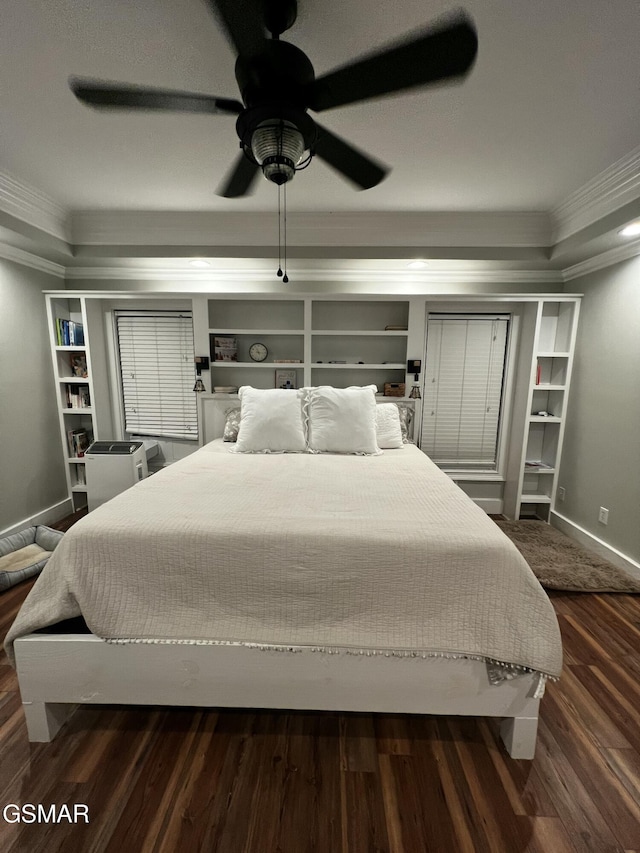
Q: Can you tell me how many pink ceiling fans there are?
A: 0